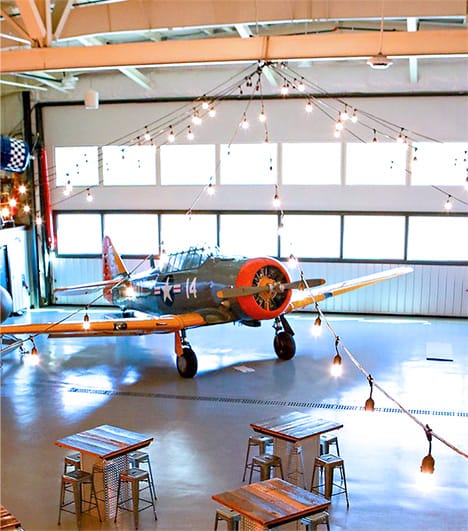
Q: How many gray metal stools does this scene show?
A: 10